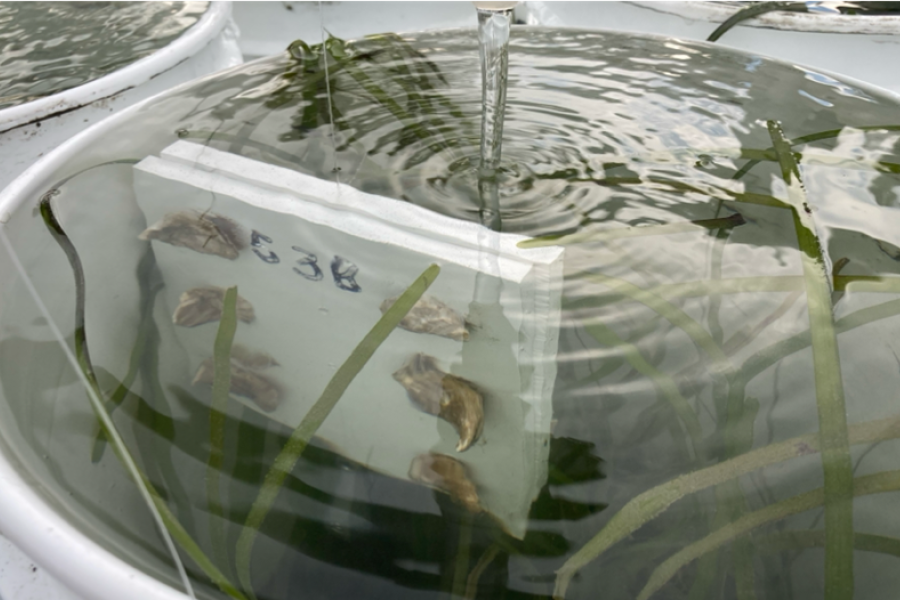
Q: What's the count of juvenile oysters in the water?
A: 6